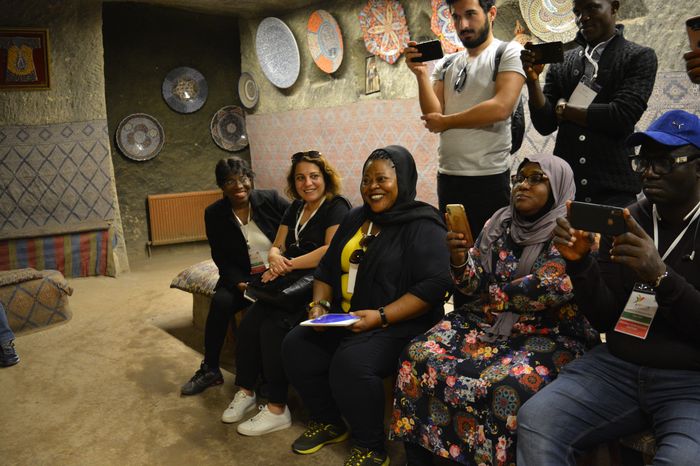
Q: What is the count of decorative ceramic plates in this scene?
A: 9